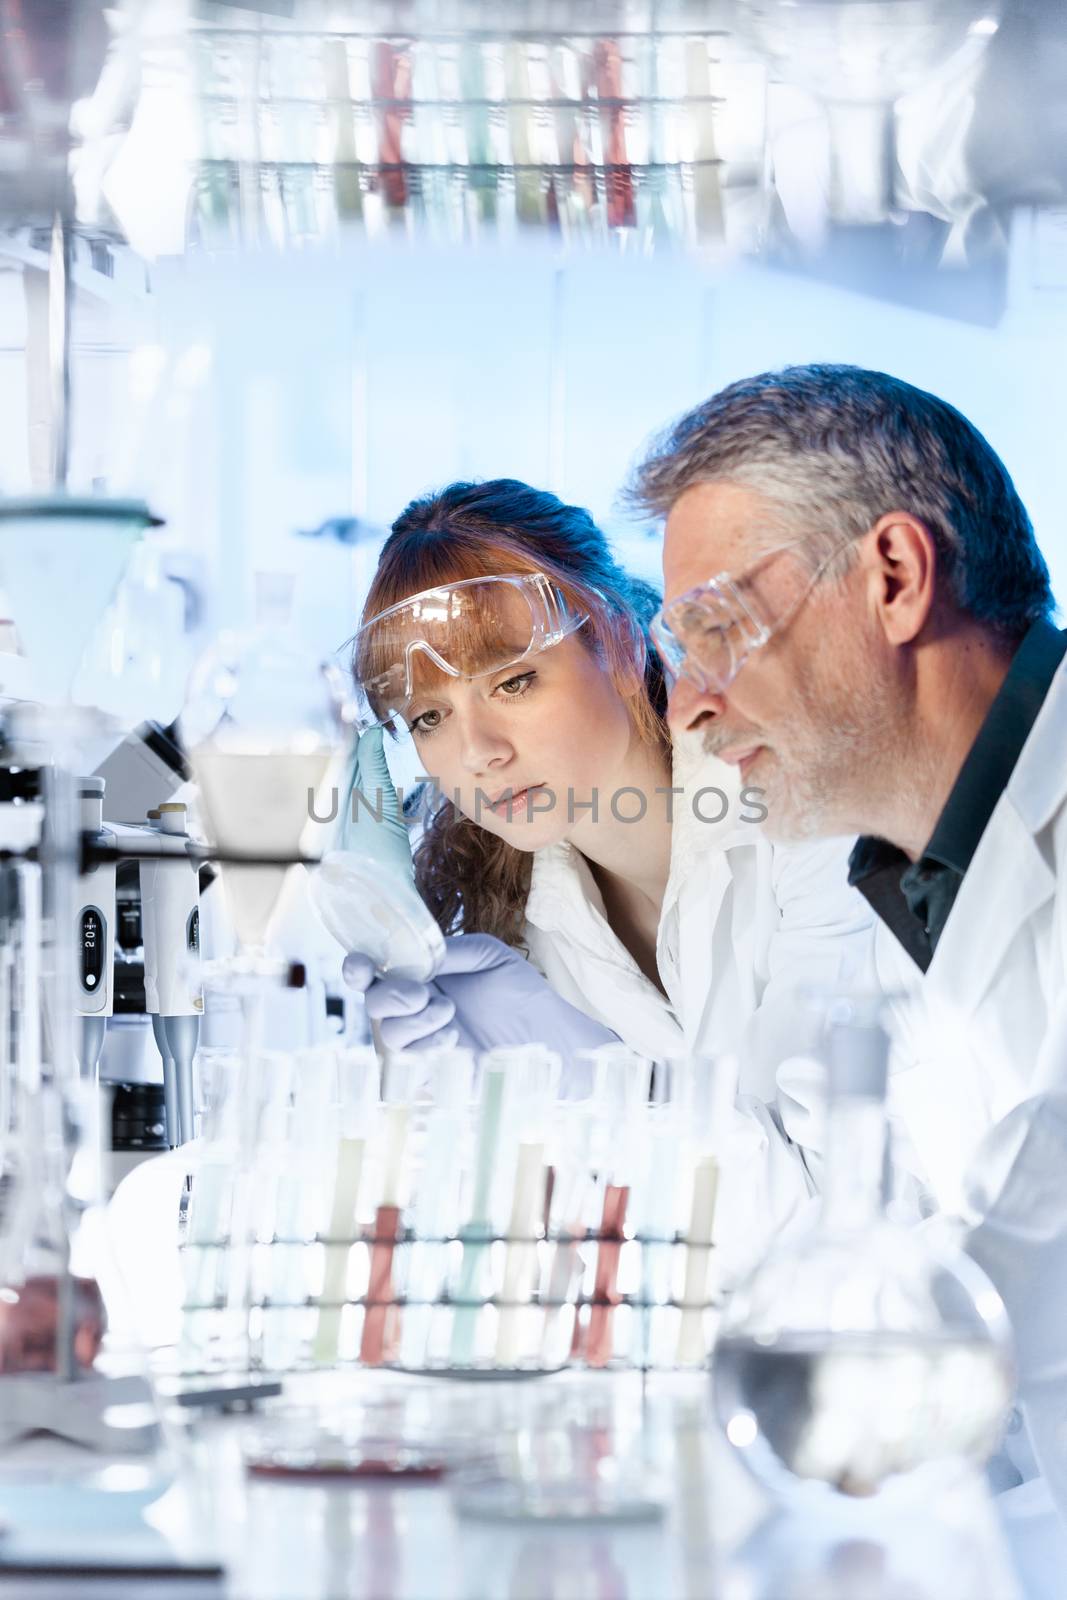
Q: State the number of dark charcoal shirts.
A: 1